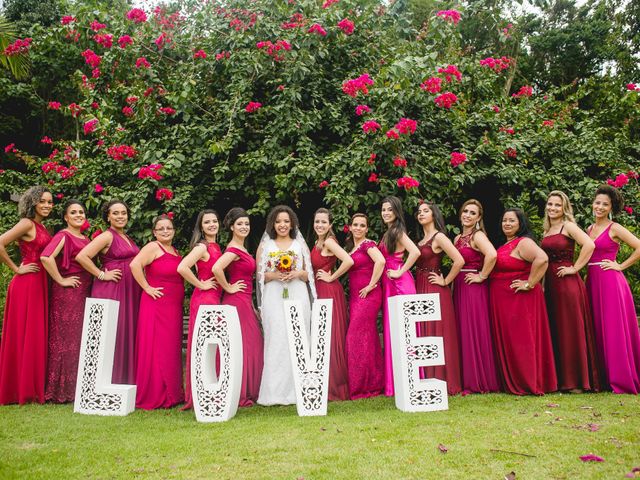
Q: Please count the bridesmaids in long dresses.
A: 14